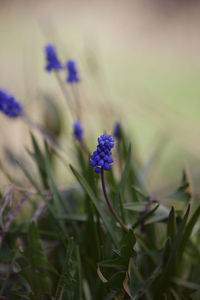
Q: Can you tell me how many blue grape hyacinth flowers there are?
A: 6